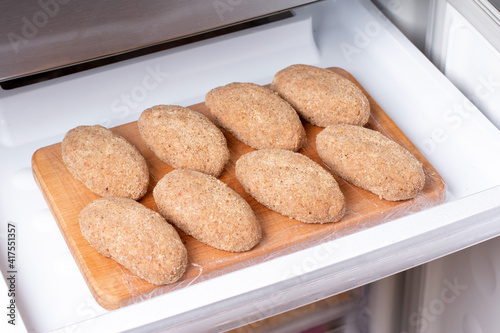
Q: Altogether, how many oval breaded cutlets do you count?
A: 8